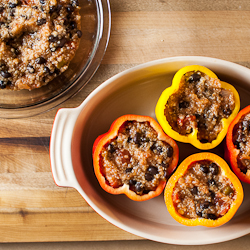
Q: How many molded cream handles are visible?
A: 1